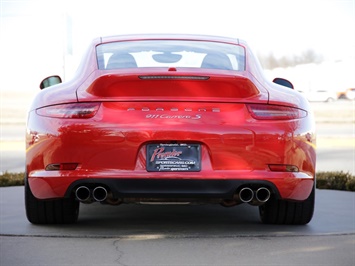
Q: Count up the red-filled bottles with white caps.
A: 0